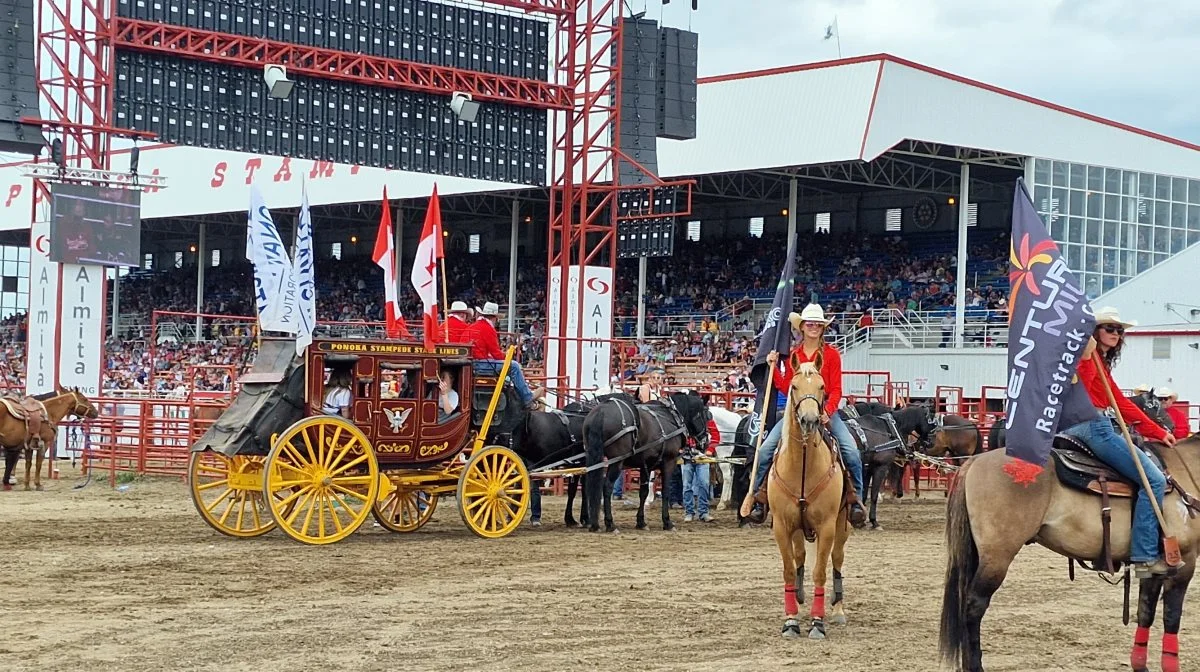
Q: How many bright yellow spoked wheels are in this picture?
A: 4